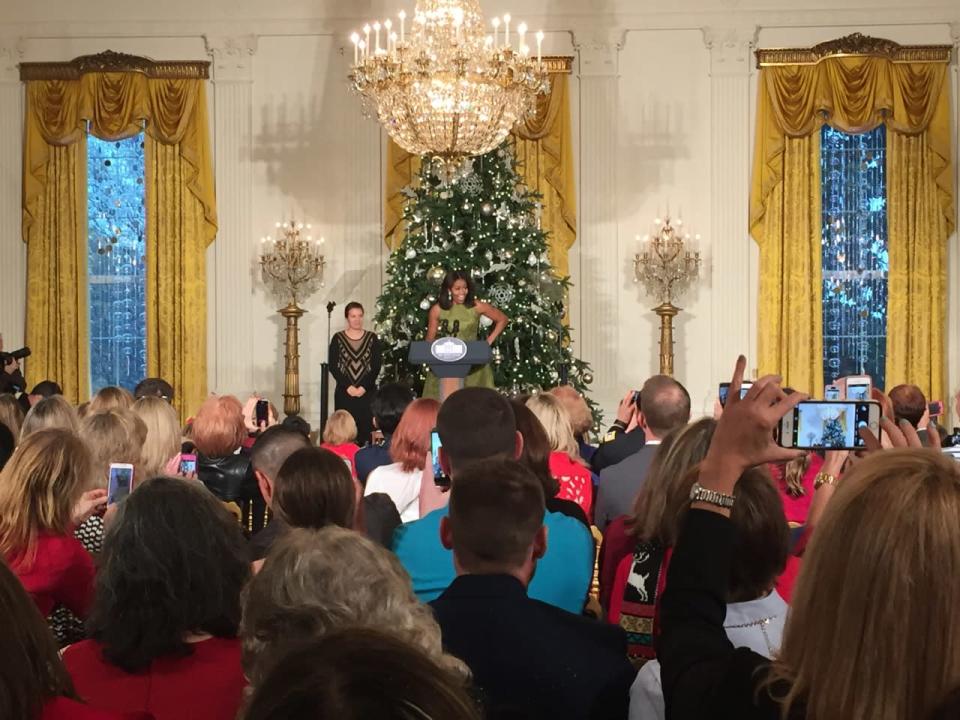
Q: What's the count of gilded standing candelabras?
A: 2